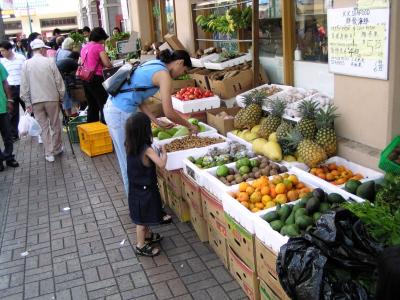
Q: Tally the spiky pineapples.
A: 6